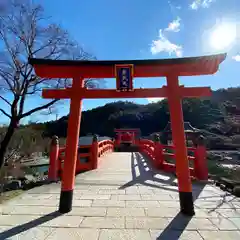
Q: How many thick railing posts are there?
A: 4